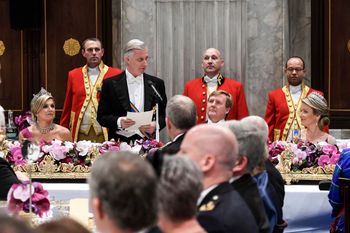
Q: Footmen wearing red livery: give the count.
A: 3